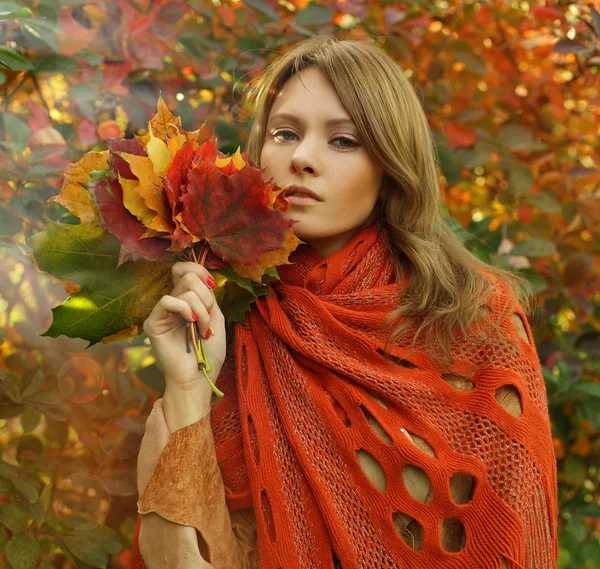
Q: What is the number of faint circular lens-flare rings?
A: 3